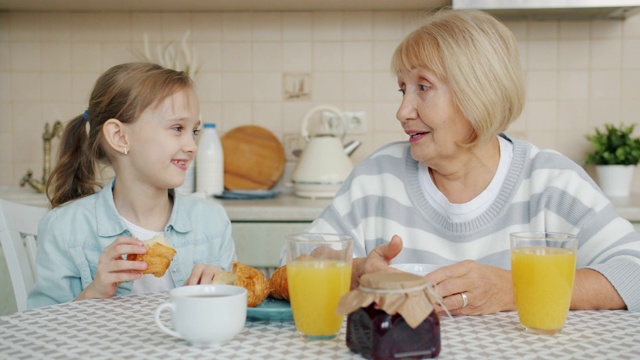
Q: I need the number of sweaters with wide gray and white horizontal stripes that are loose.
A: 1